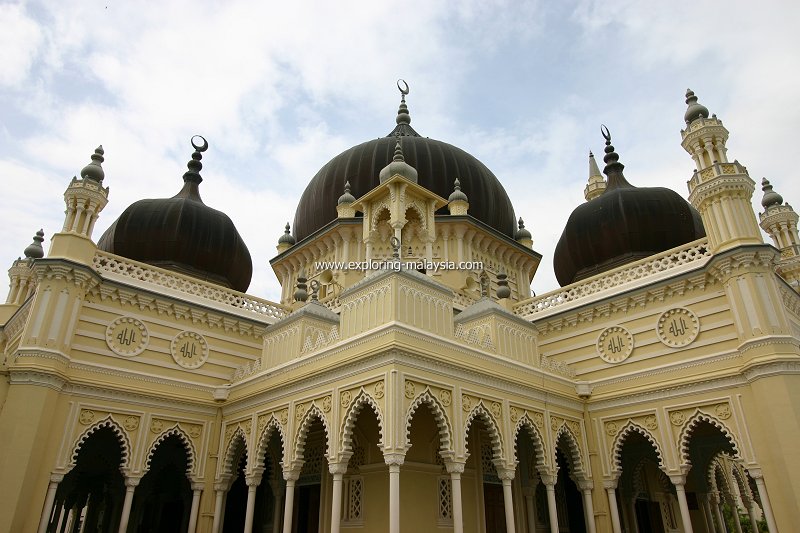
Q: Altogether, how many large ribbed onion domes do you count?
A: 3